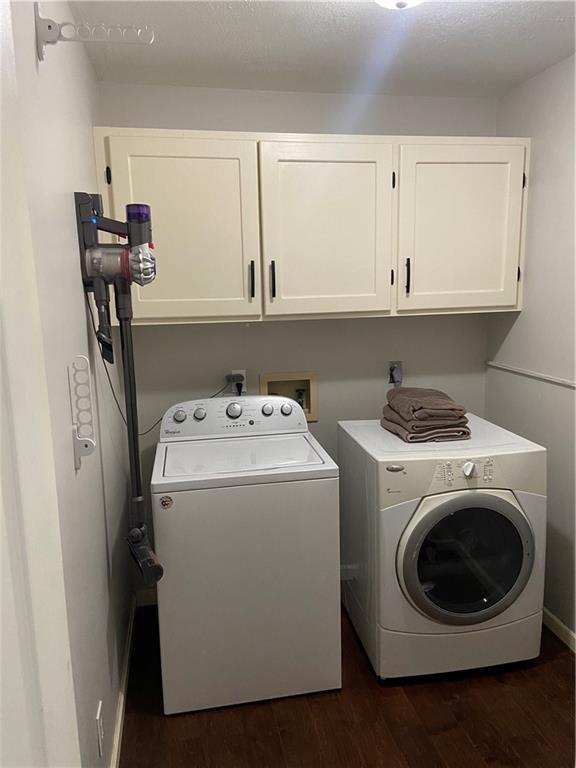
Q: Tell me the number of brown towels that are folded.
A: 3